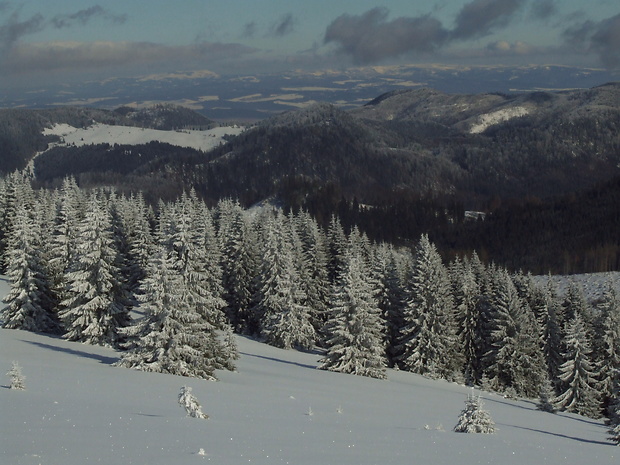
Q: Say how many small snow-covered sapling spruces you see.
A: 3